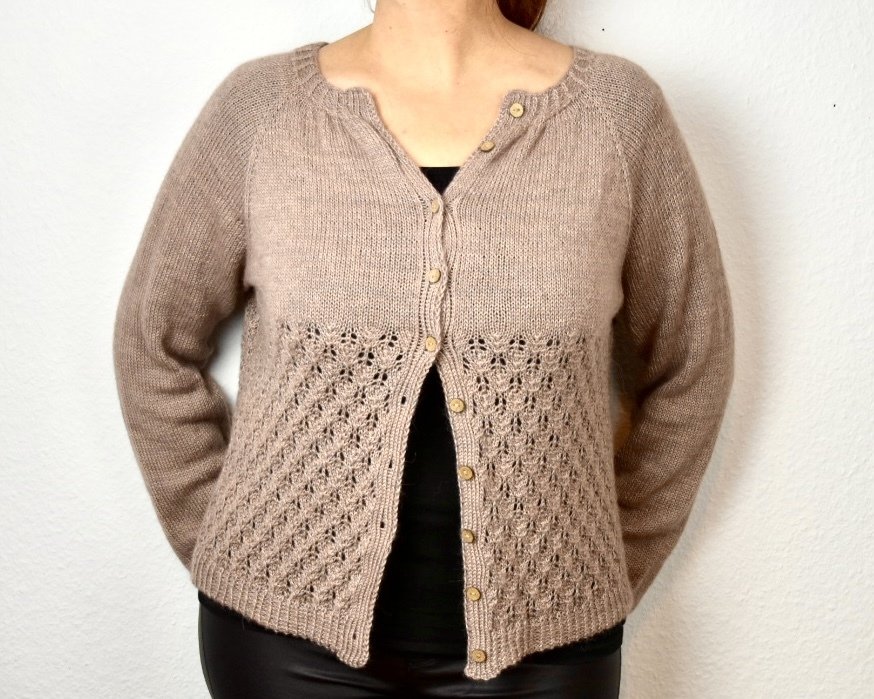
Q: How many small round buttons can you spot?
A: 10